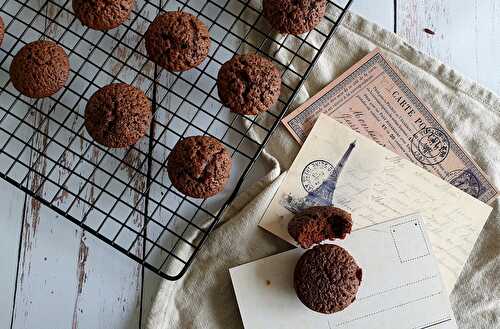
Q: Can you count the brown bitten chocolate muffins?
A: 1